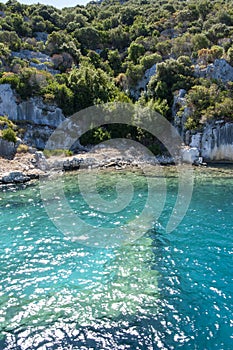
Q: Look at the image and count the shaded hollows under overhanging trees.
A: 1